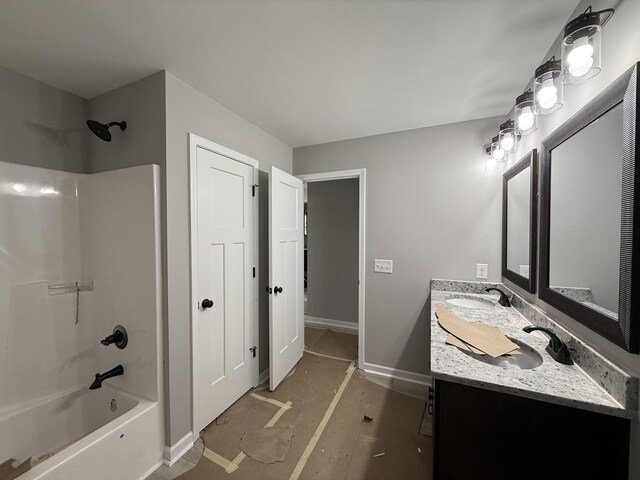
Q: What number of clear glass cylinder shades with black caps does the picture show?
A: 6